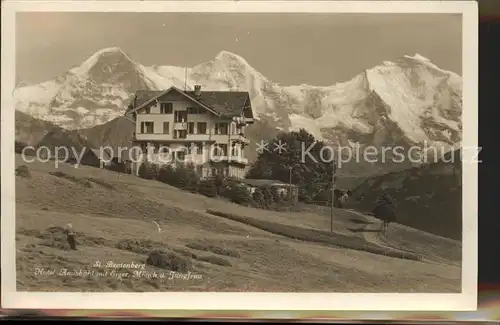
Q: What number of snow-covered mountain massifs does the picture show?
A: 3